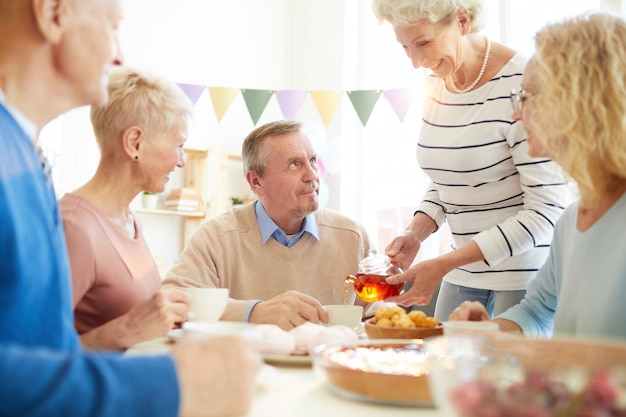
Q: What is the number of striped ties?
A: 1